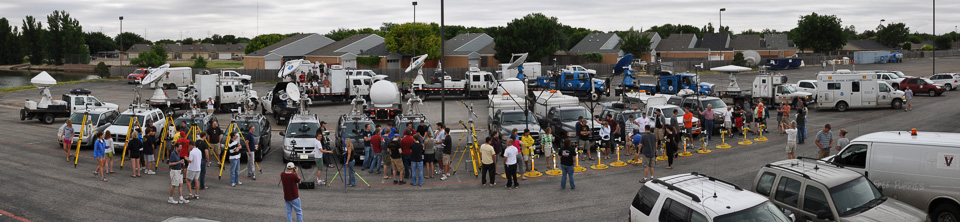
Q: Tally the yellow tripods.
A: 7